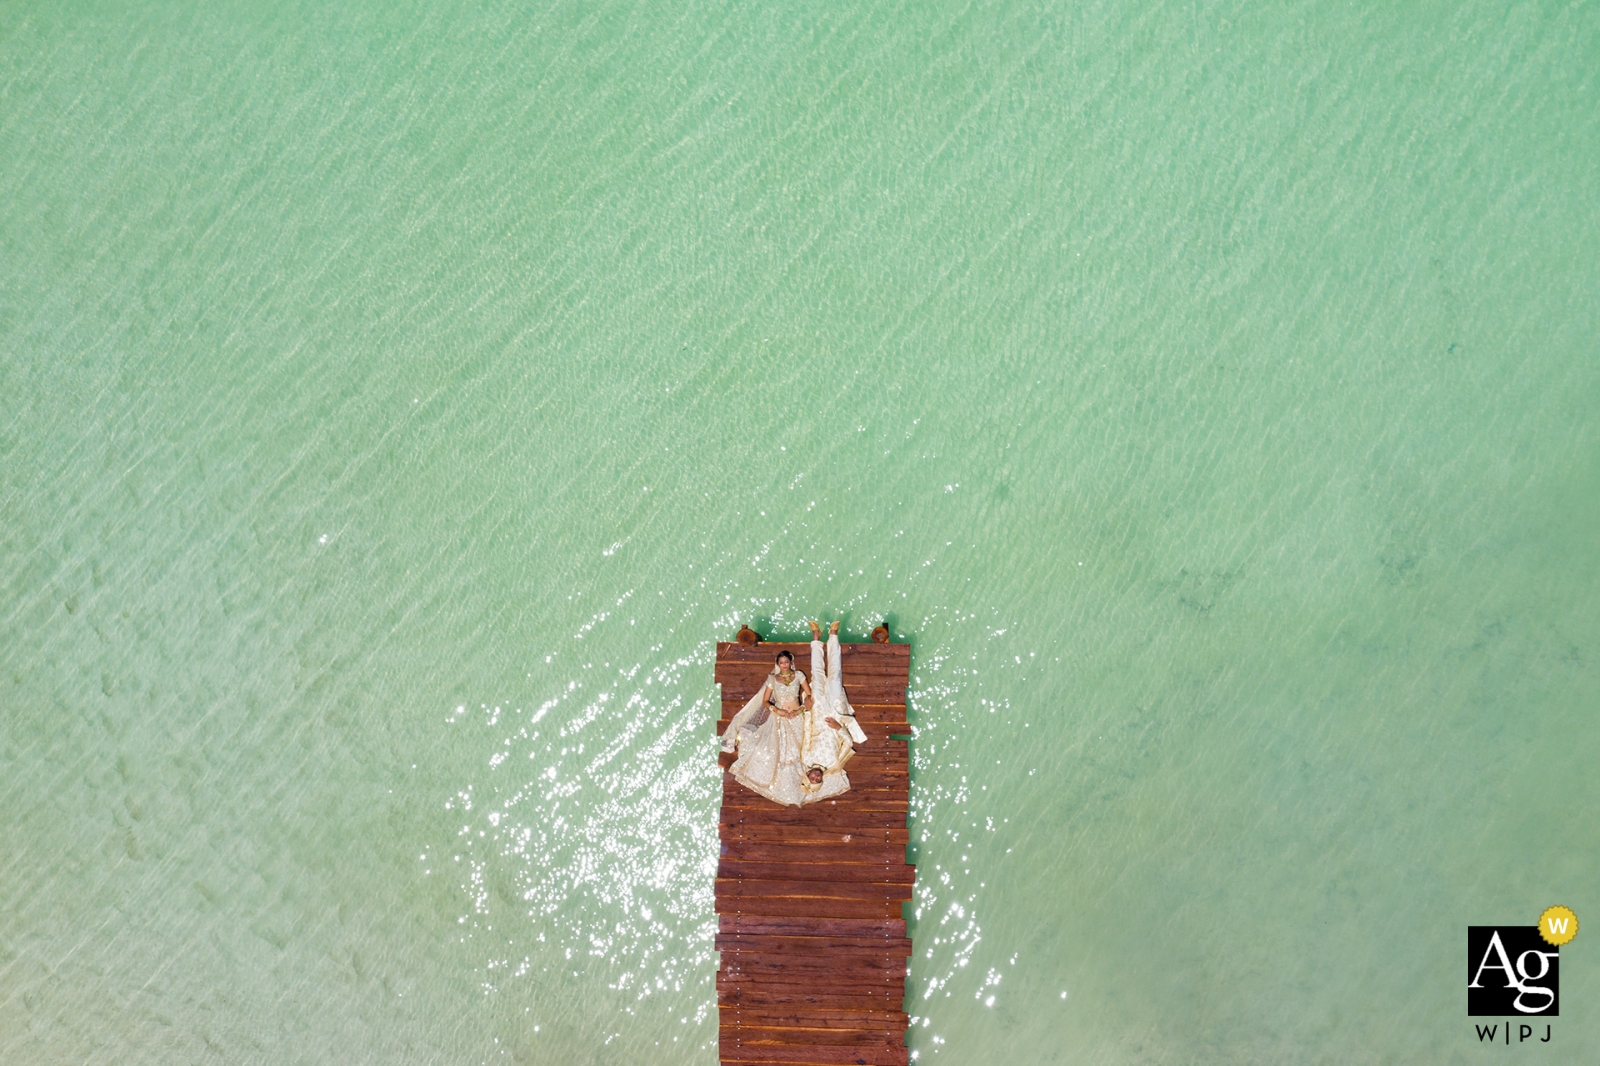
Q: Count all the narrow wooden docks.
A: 1